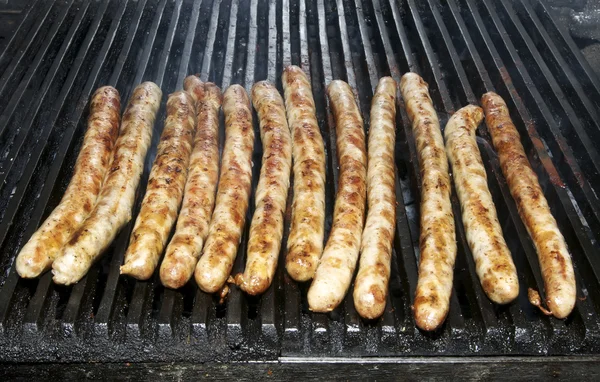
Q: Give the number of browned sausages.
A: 12